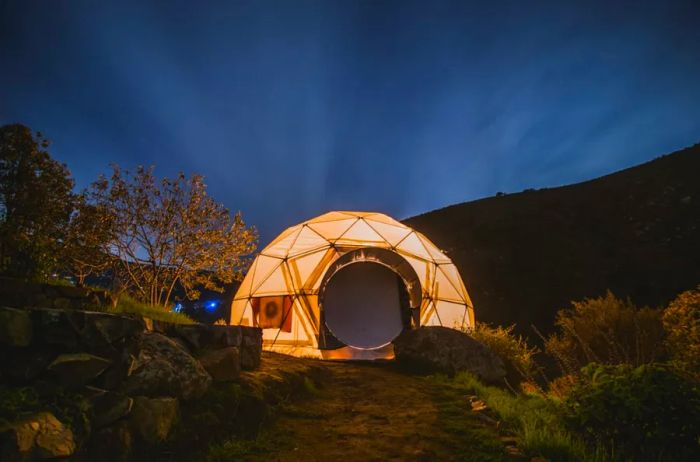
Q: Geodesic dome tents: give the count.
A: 1